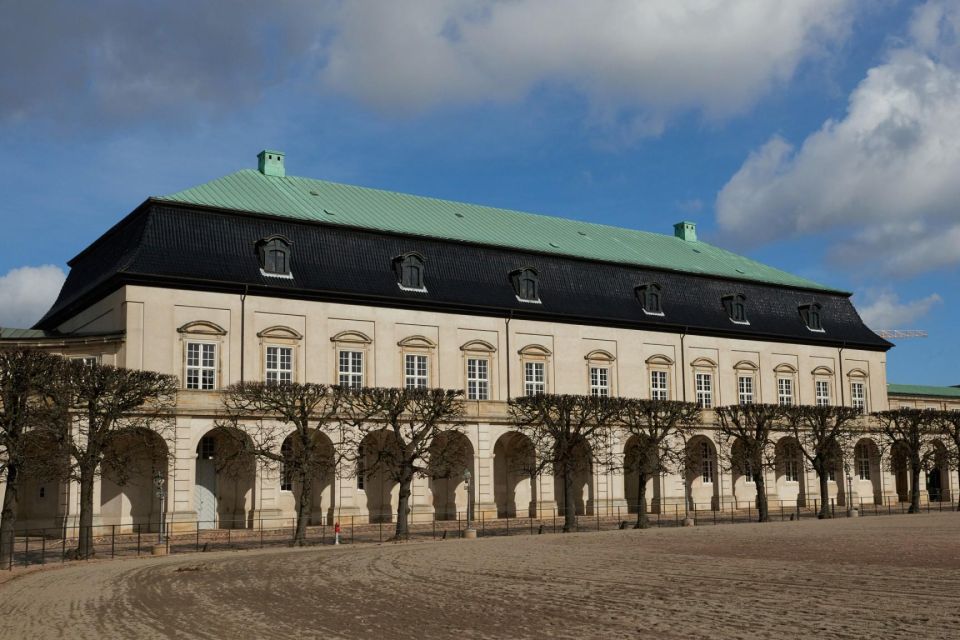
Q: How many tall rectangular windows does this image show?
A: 13